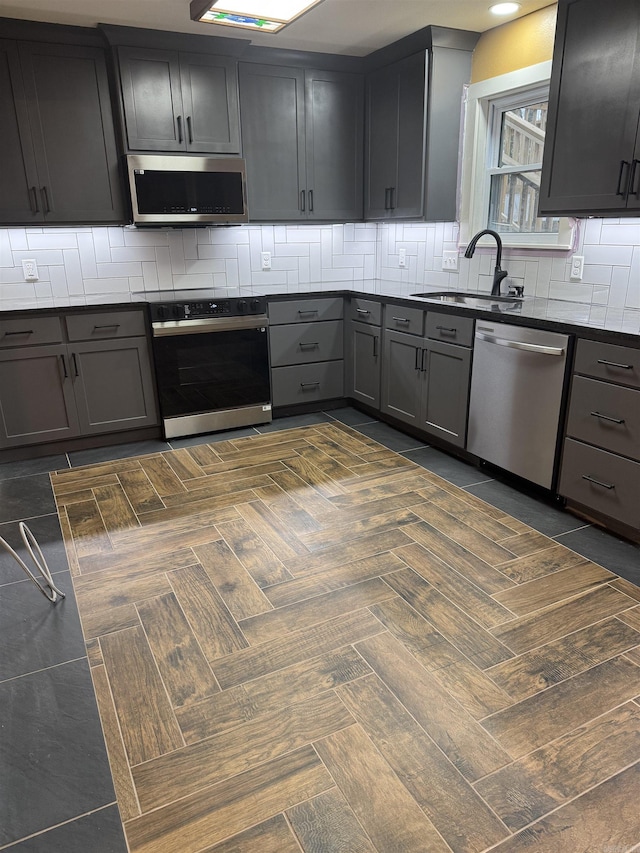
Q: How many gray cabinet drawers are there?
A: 11